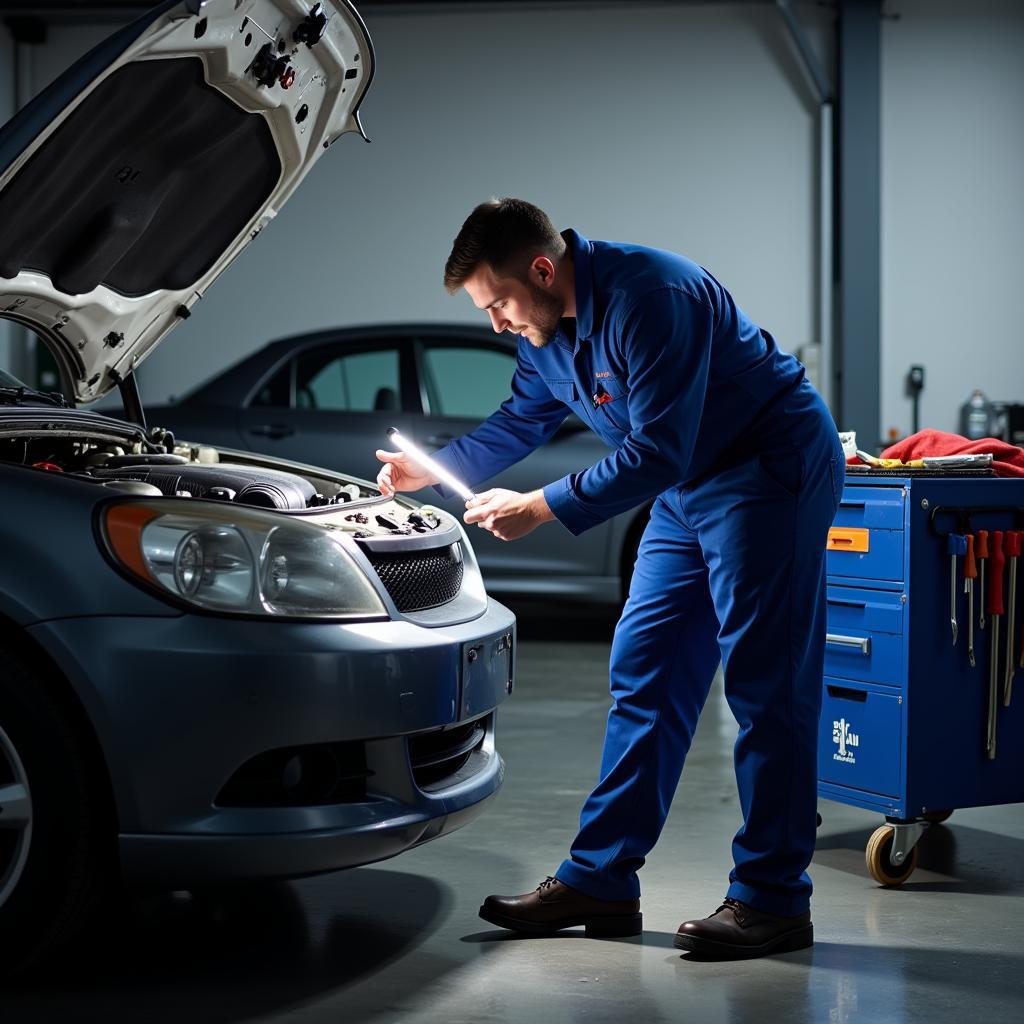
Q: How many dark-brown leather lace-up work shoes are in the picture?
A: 2